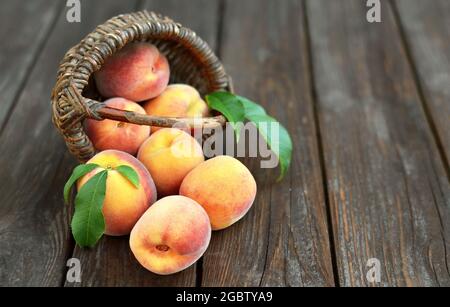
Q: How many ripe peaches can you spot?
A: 7